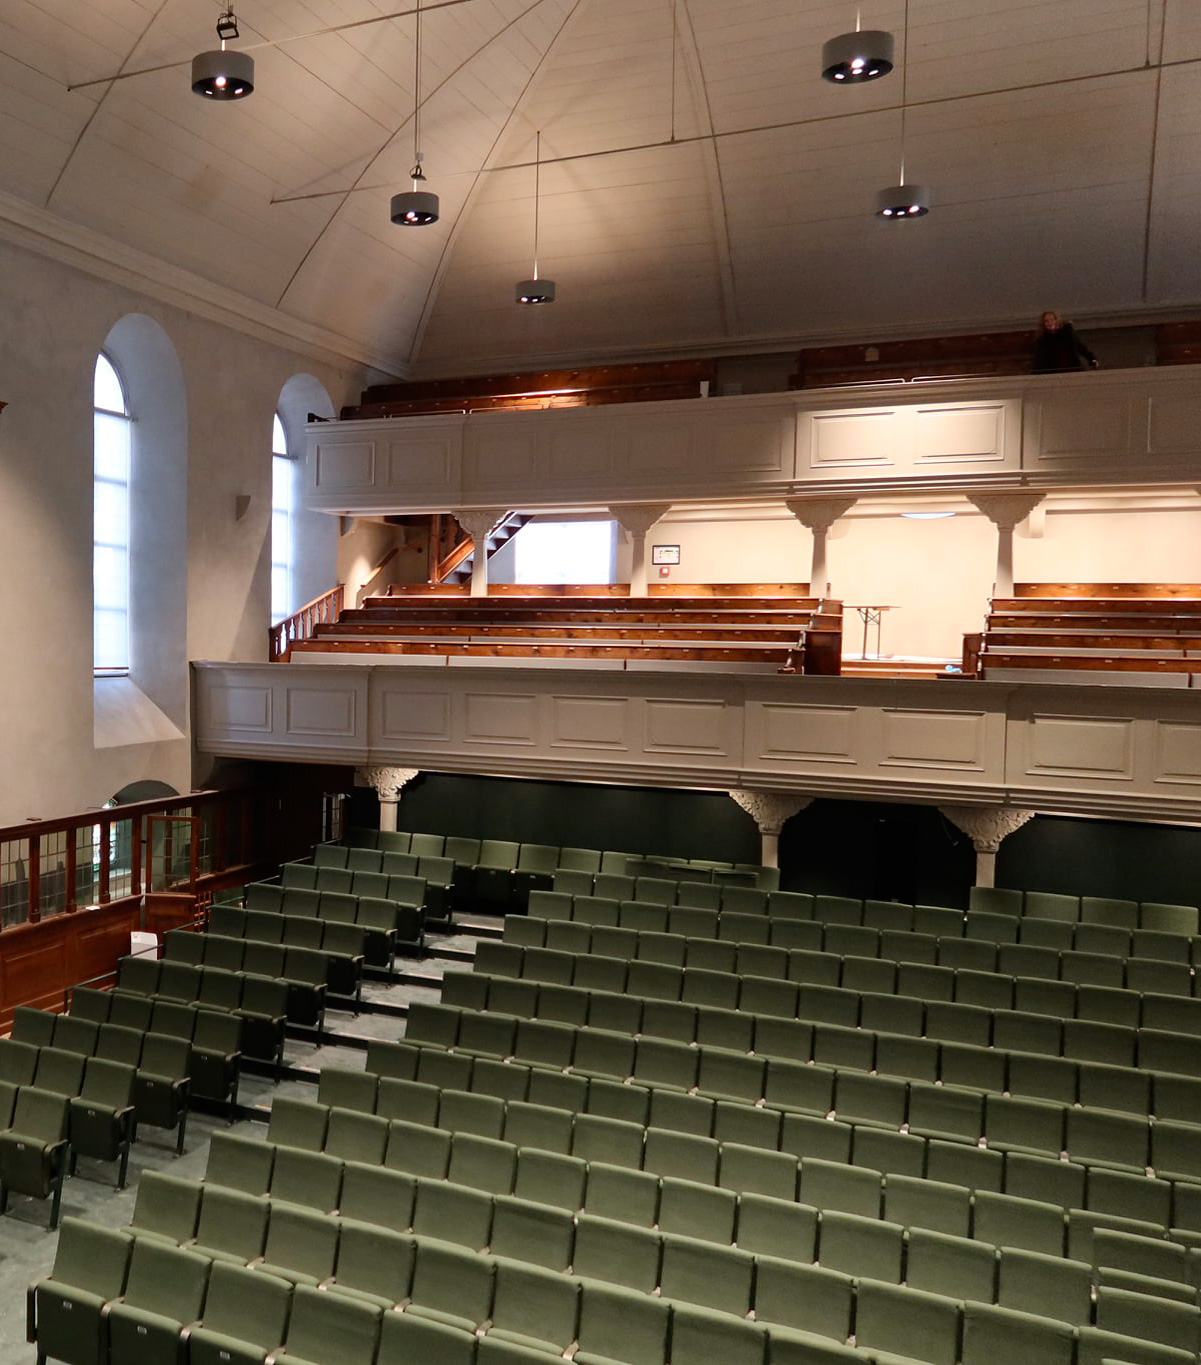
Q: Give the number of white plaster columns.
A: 7